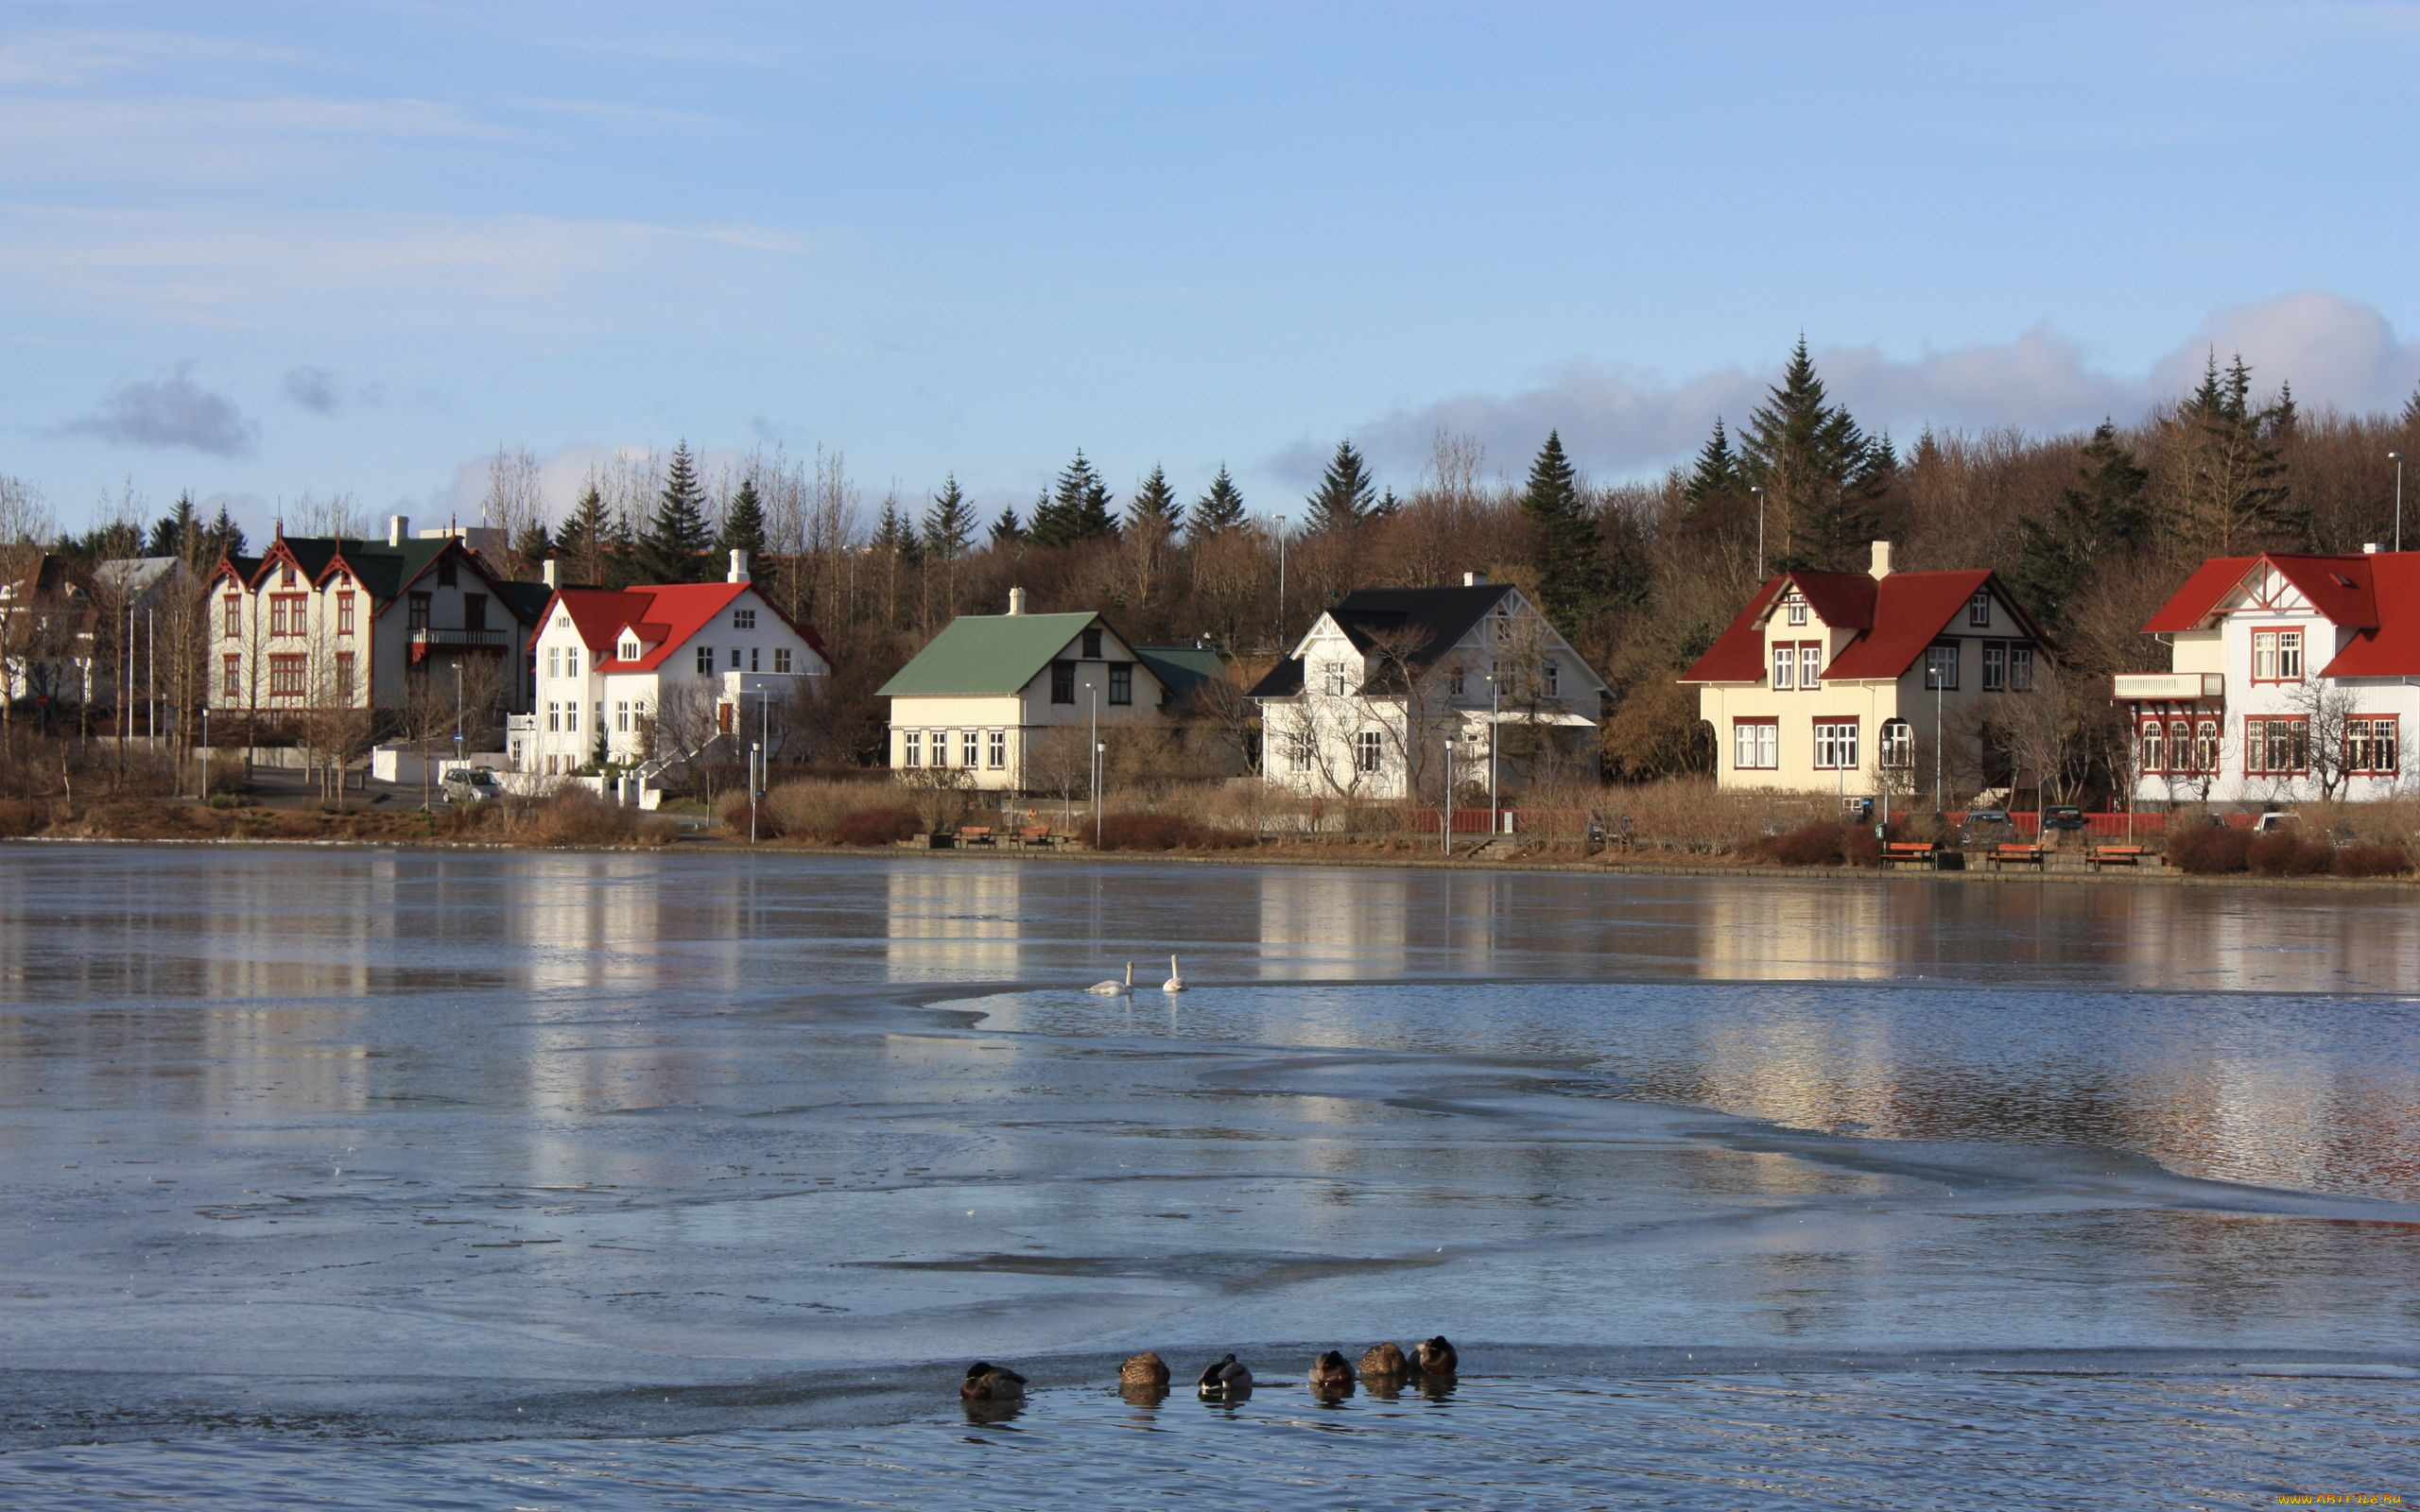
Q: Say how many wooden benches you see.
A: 5